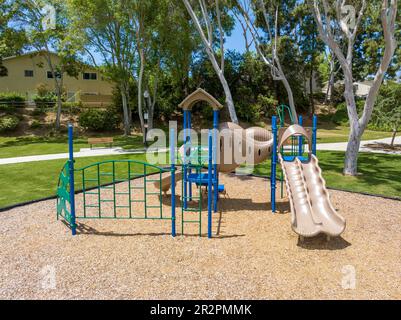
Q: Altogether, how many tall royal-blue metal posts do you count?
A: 9